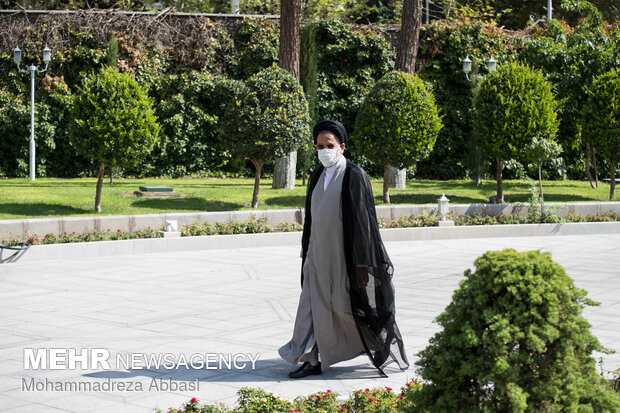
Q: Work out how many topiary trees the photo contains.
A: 5